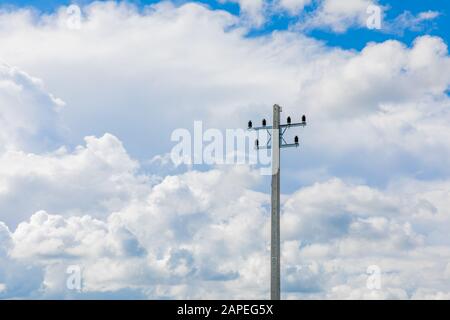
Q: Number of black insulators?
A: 6